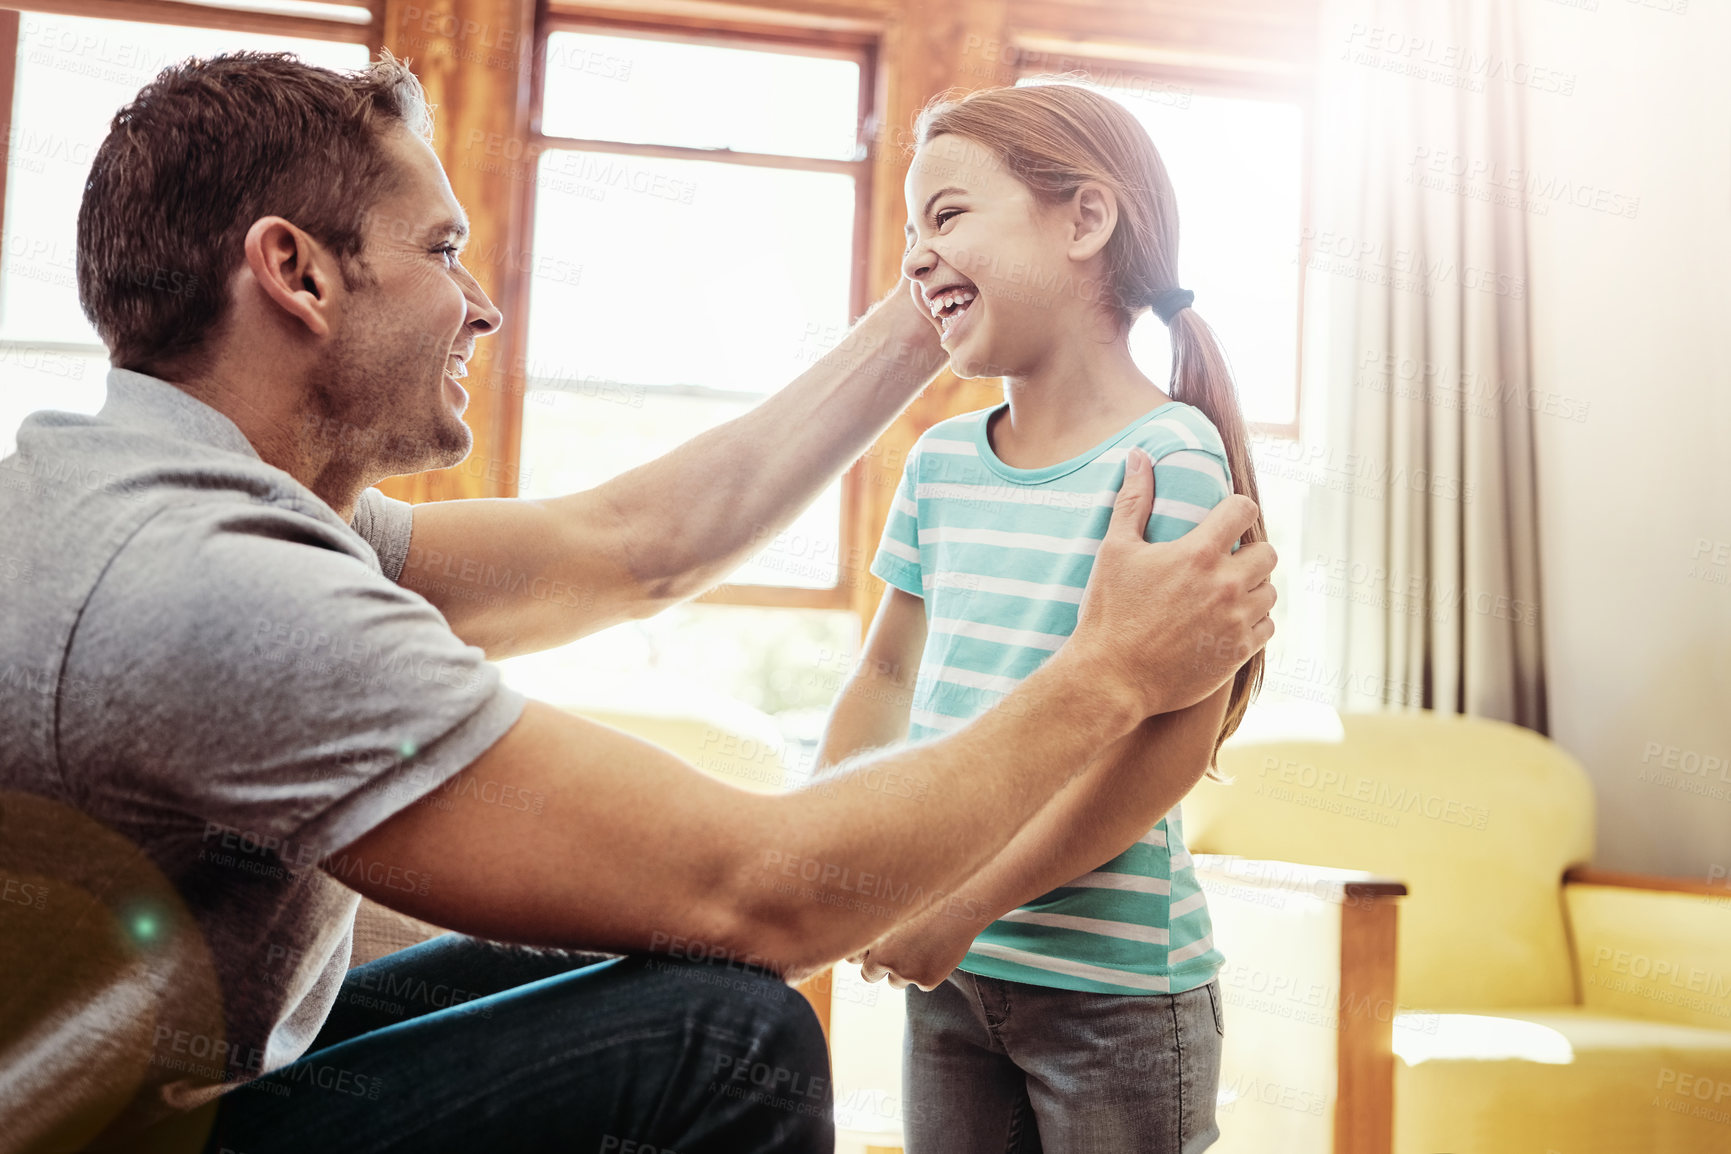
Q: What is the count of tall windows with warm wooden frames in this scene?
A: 3